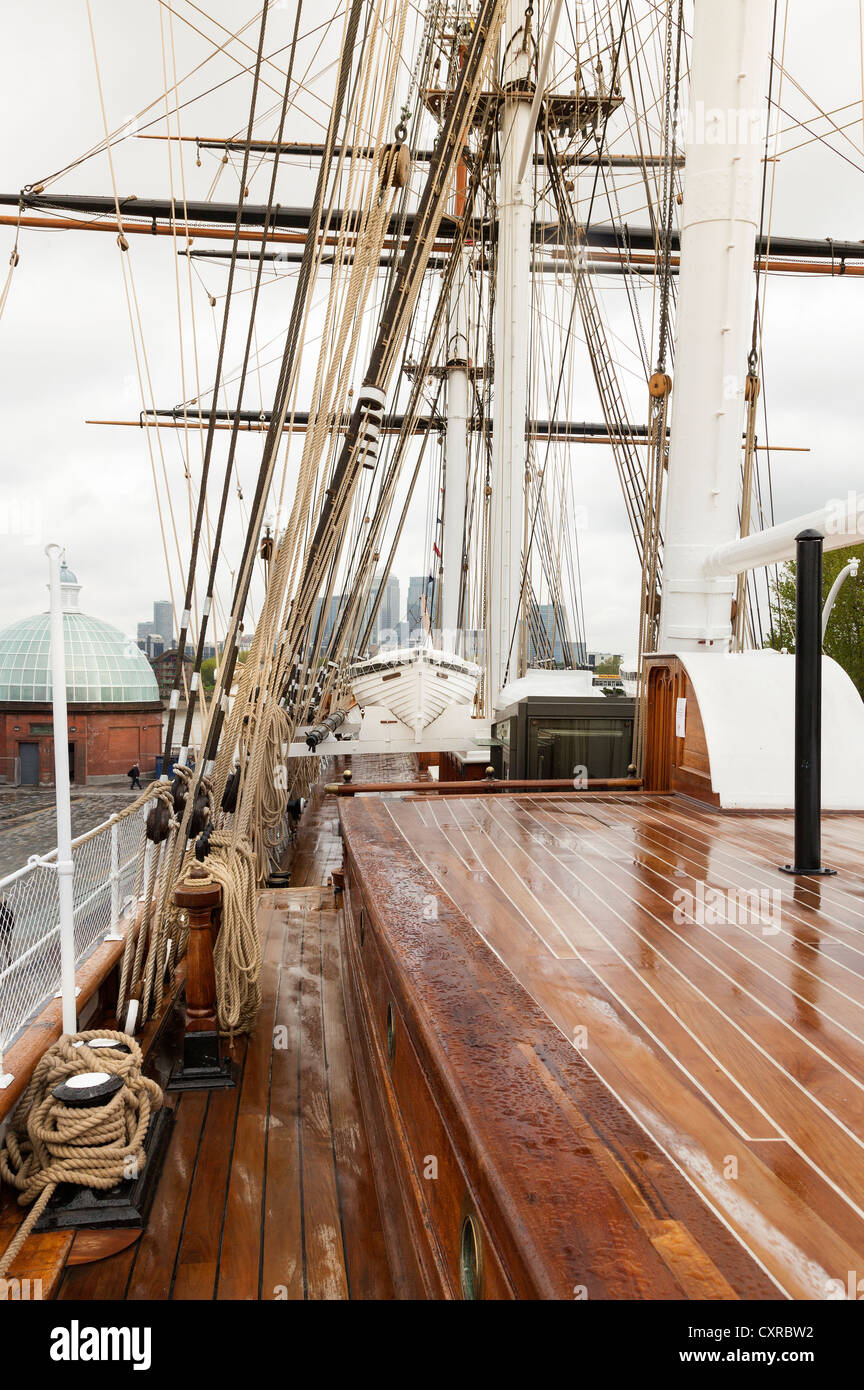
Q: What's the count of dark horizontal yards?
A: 4